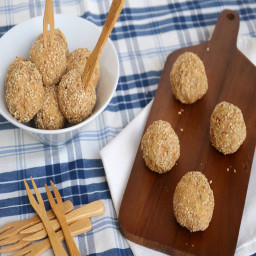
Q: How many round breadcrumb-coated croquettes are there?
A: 9